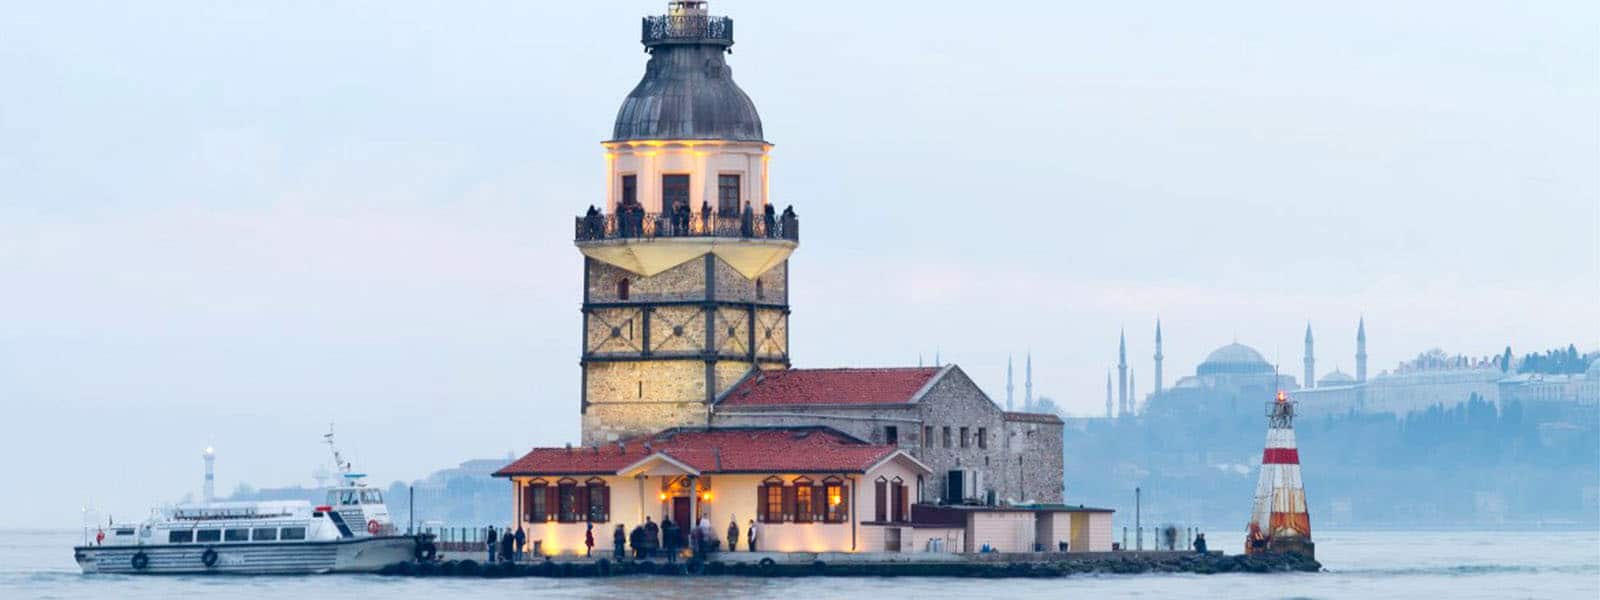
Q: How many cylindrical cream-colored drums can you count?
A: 1